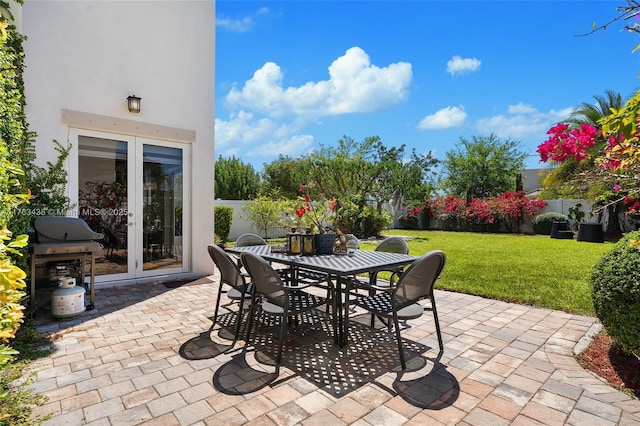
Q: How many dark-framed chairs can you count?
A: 6